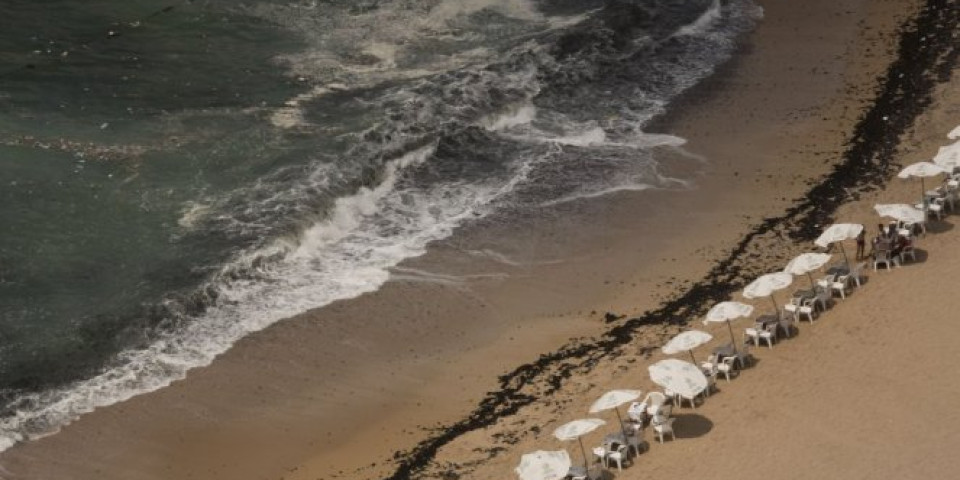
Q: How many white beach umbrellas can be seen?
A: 13